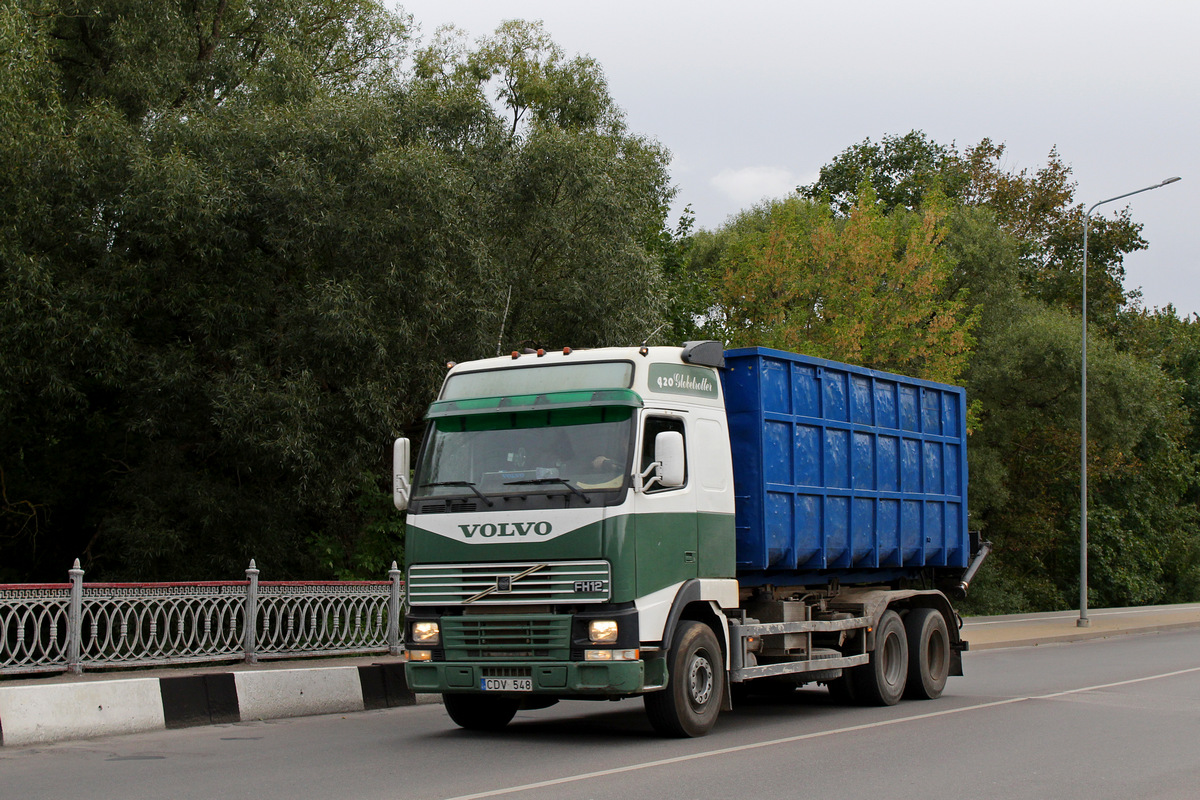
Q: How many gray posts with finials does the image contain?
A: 3